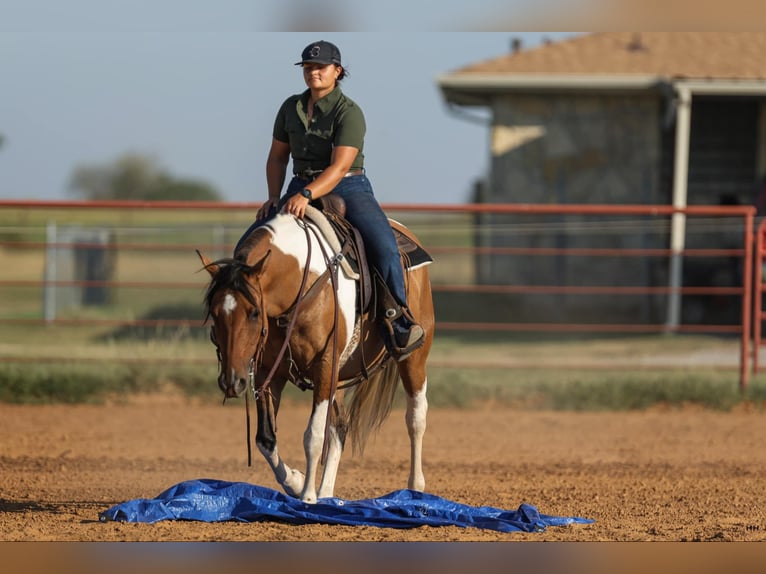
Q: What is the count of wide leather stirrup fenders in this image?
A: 1